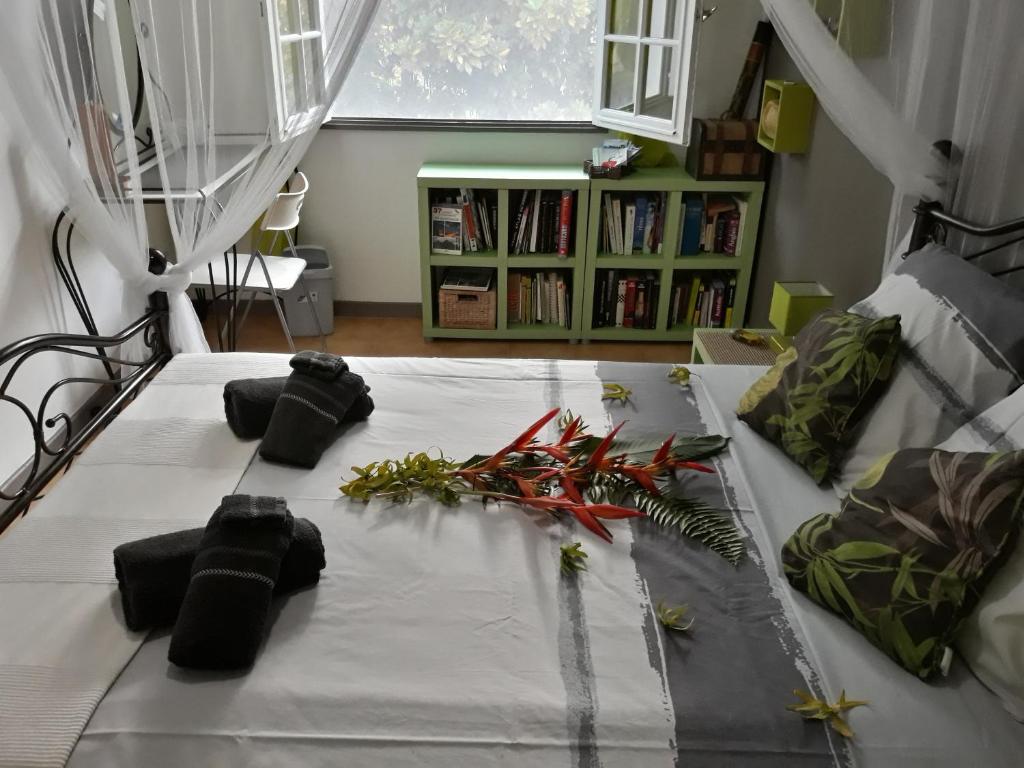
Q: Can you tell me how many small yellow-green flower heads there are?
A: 5